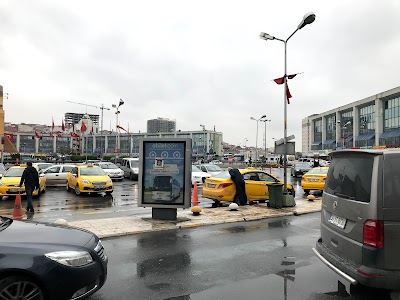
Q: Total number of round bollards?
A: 4